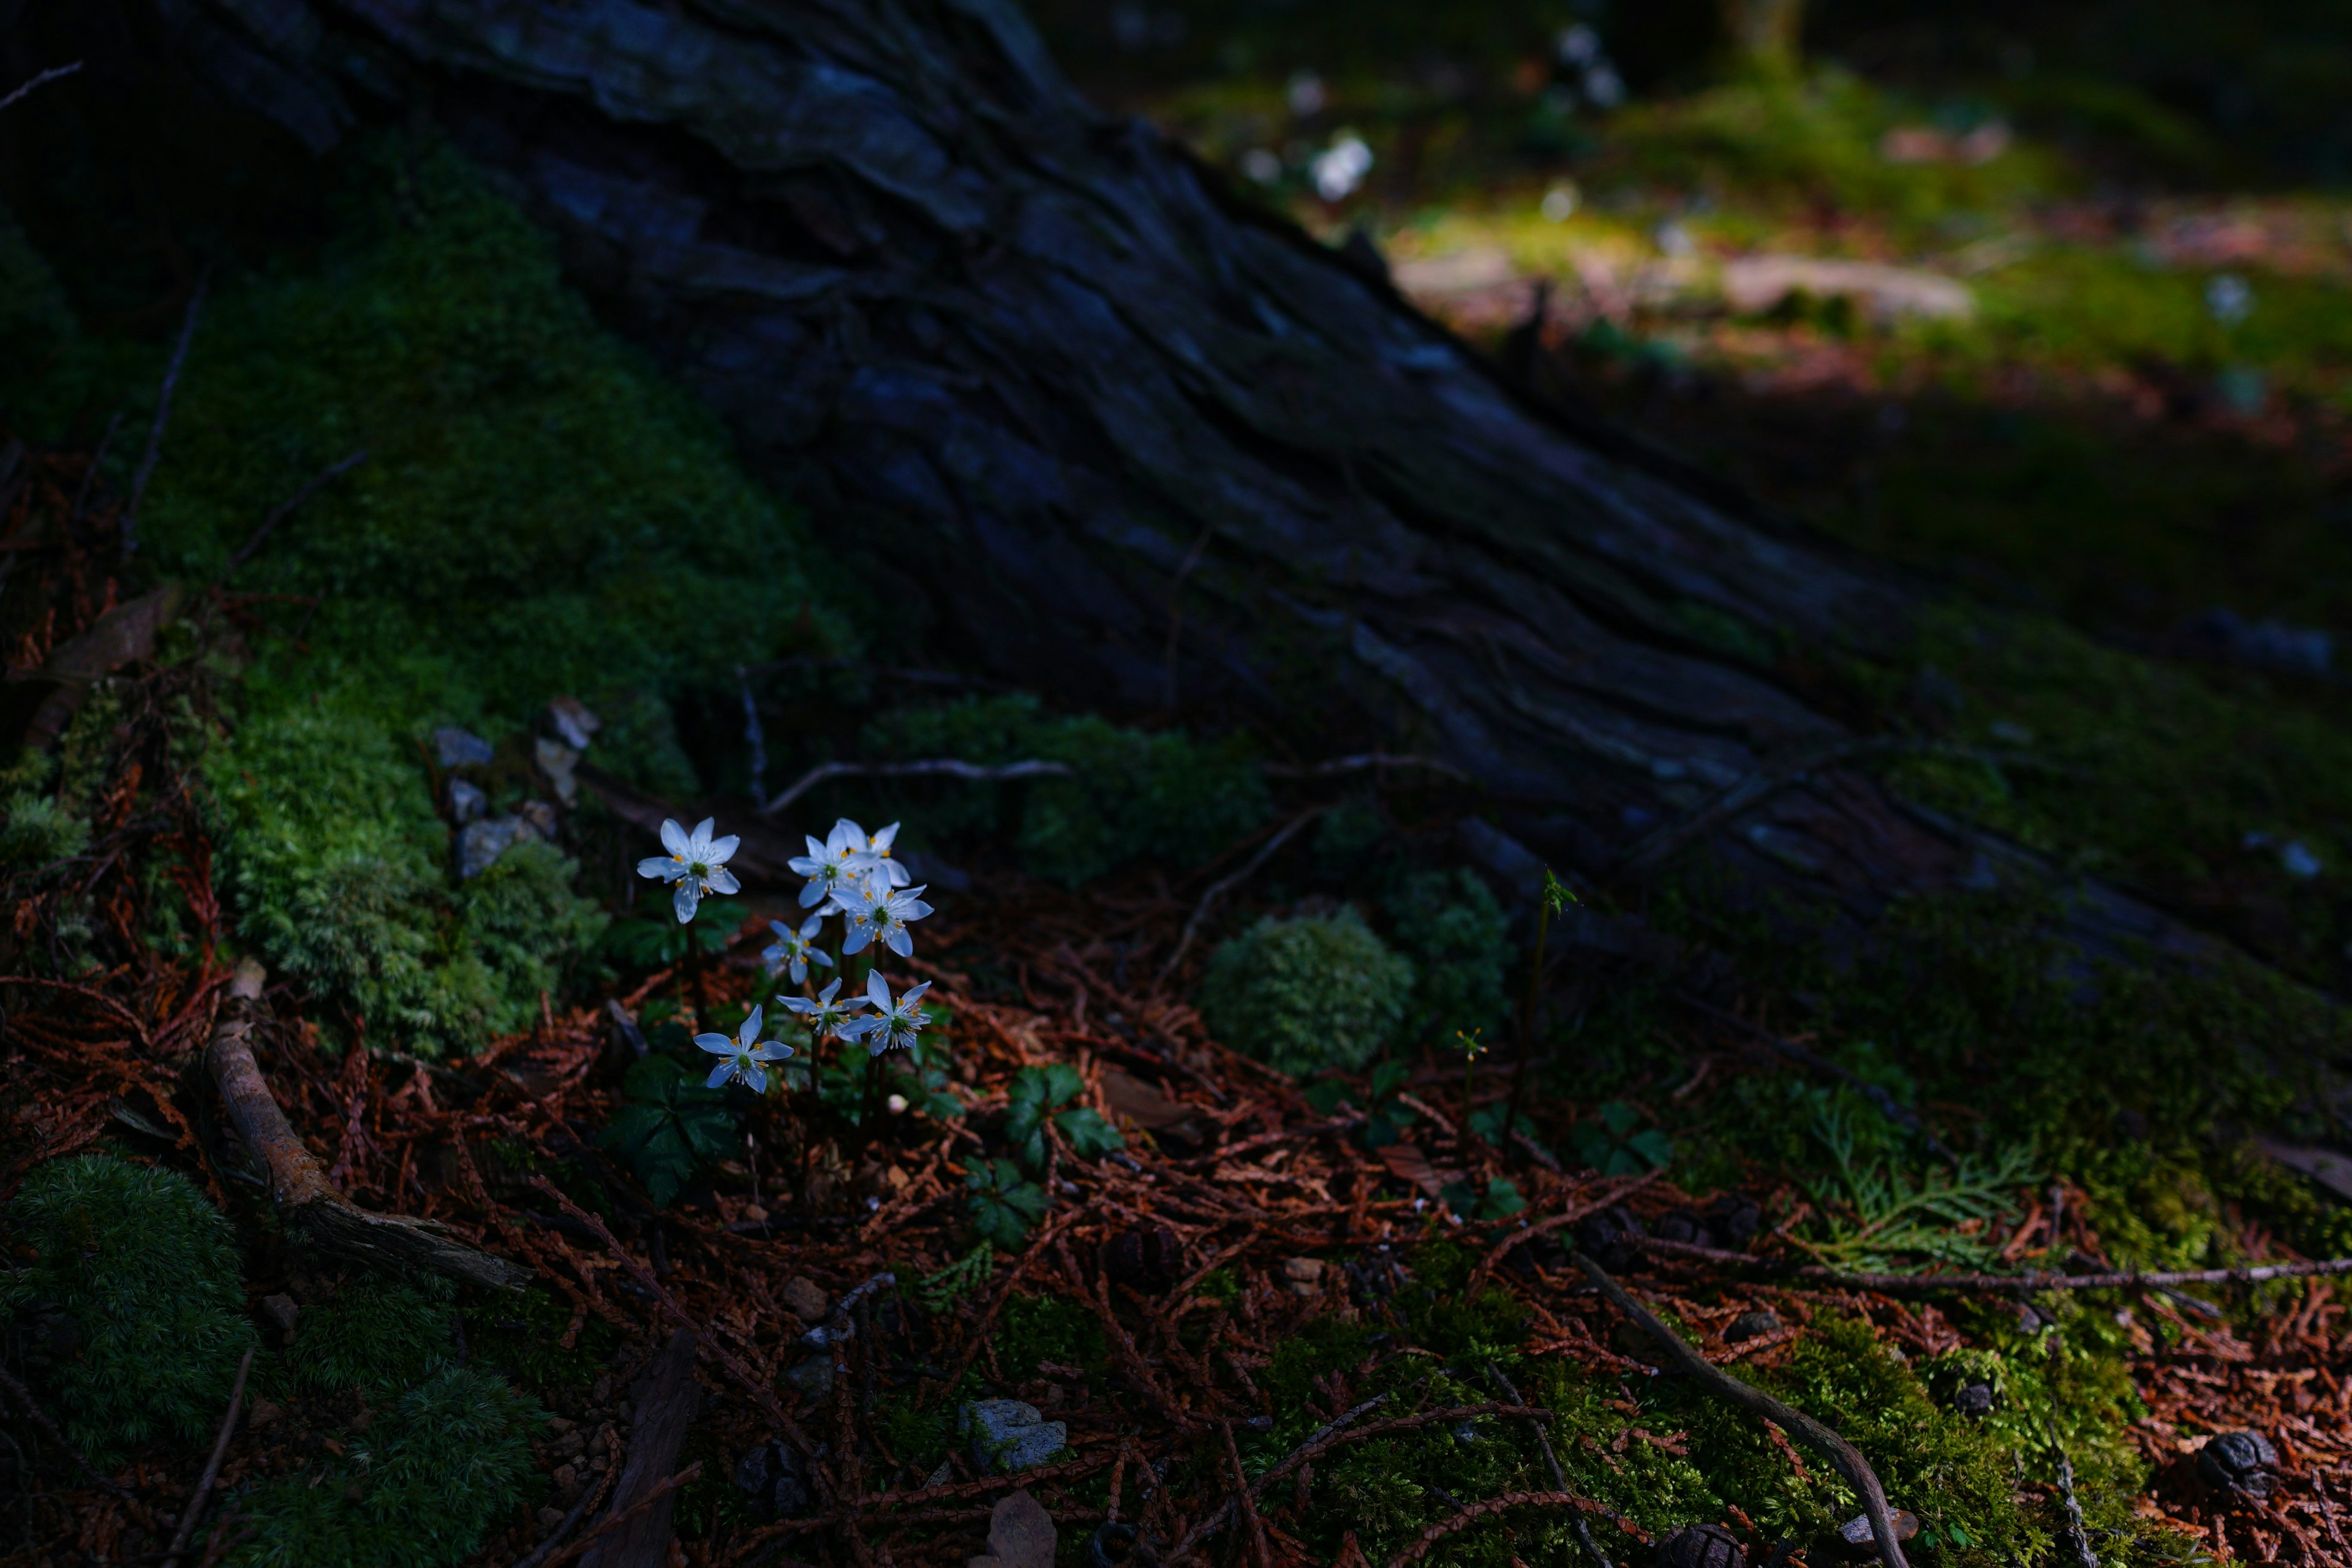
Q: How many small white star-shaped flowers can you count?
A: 8